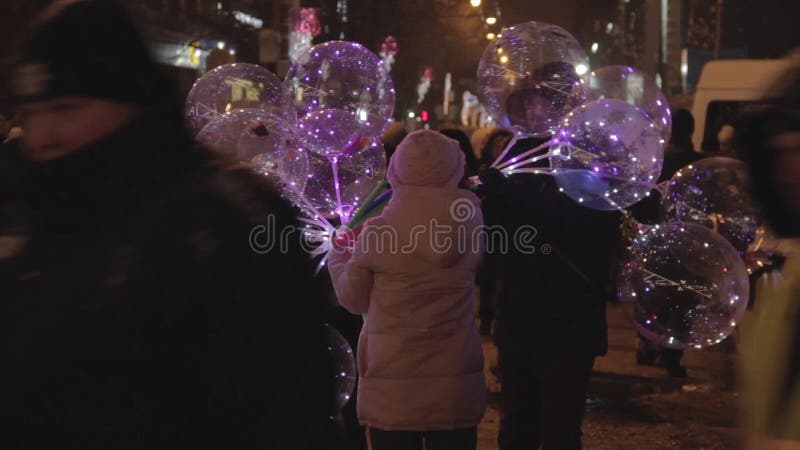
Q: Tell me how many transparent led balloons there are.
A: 10